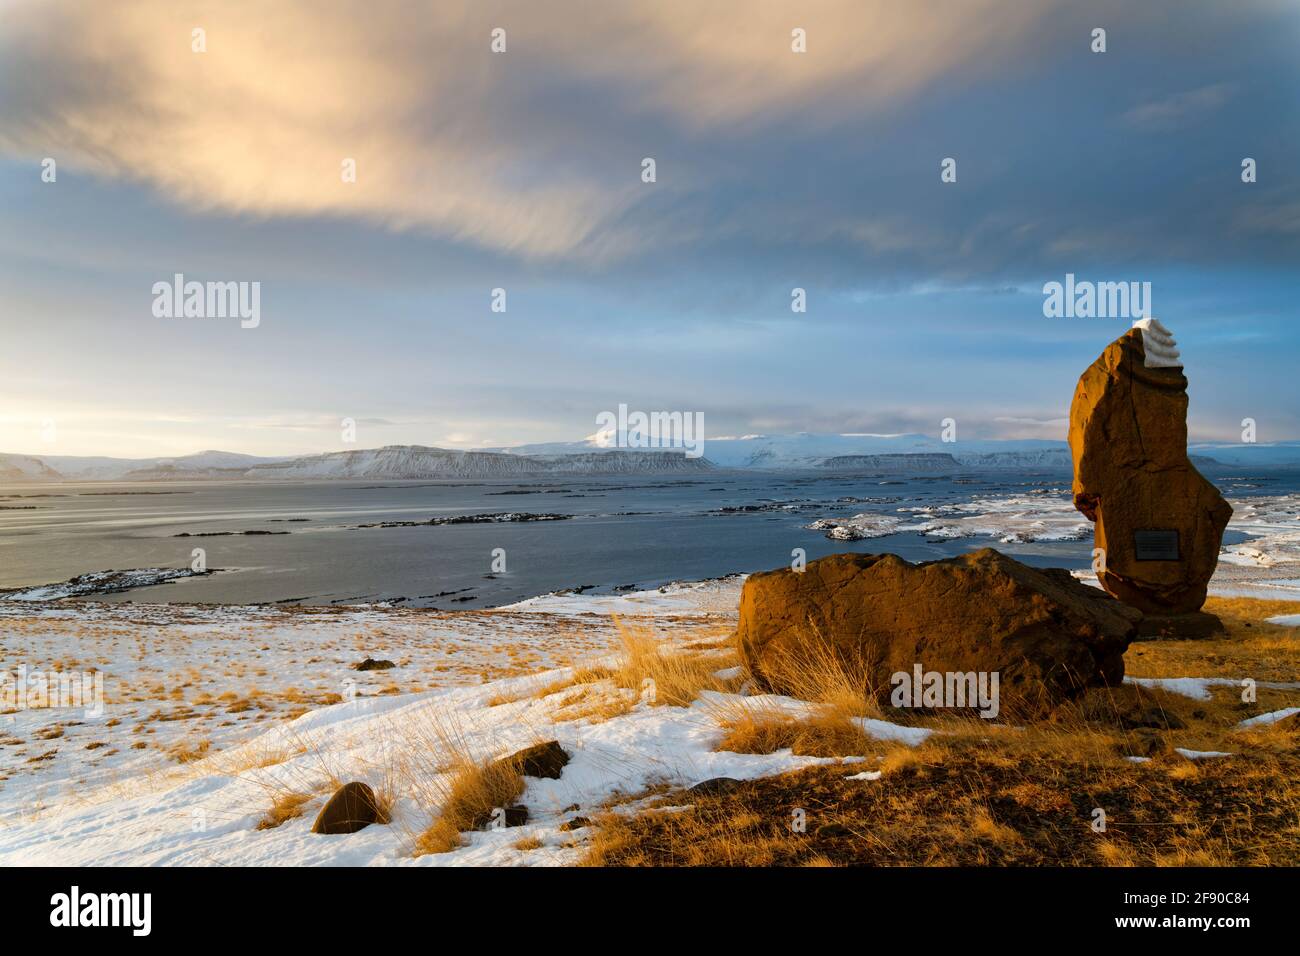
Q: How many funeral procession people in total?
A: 0